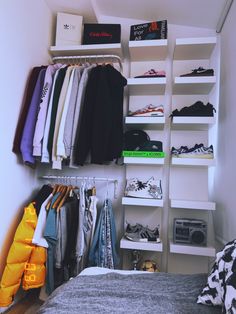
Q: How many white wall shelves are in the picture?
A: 13